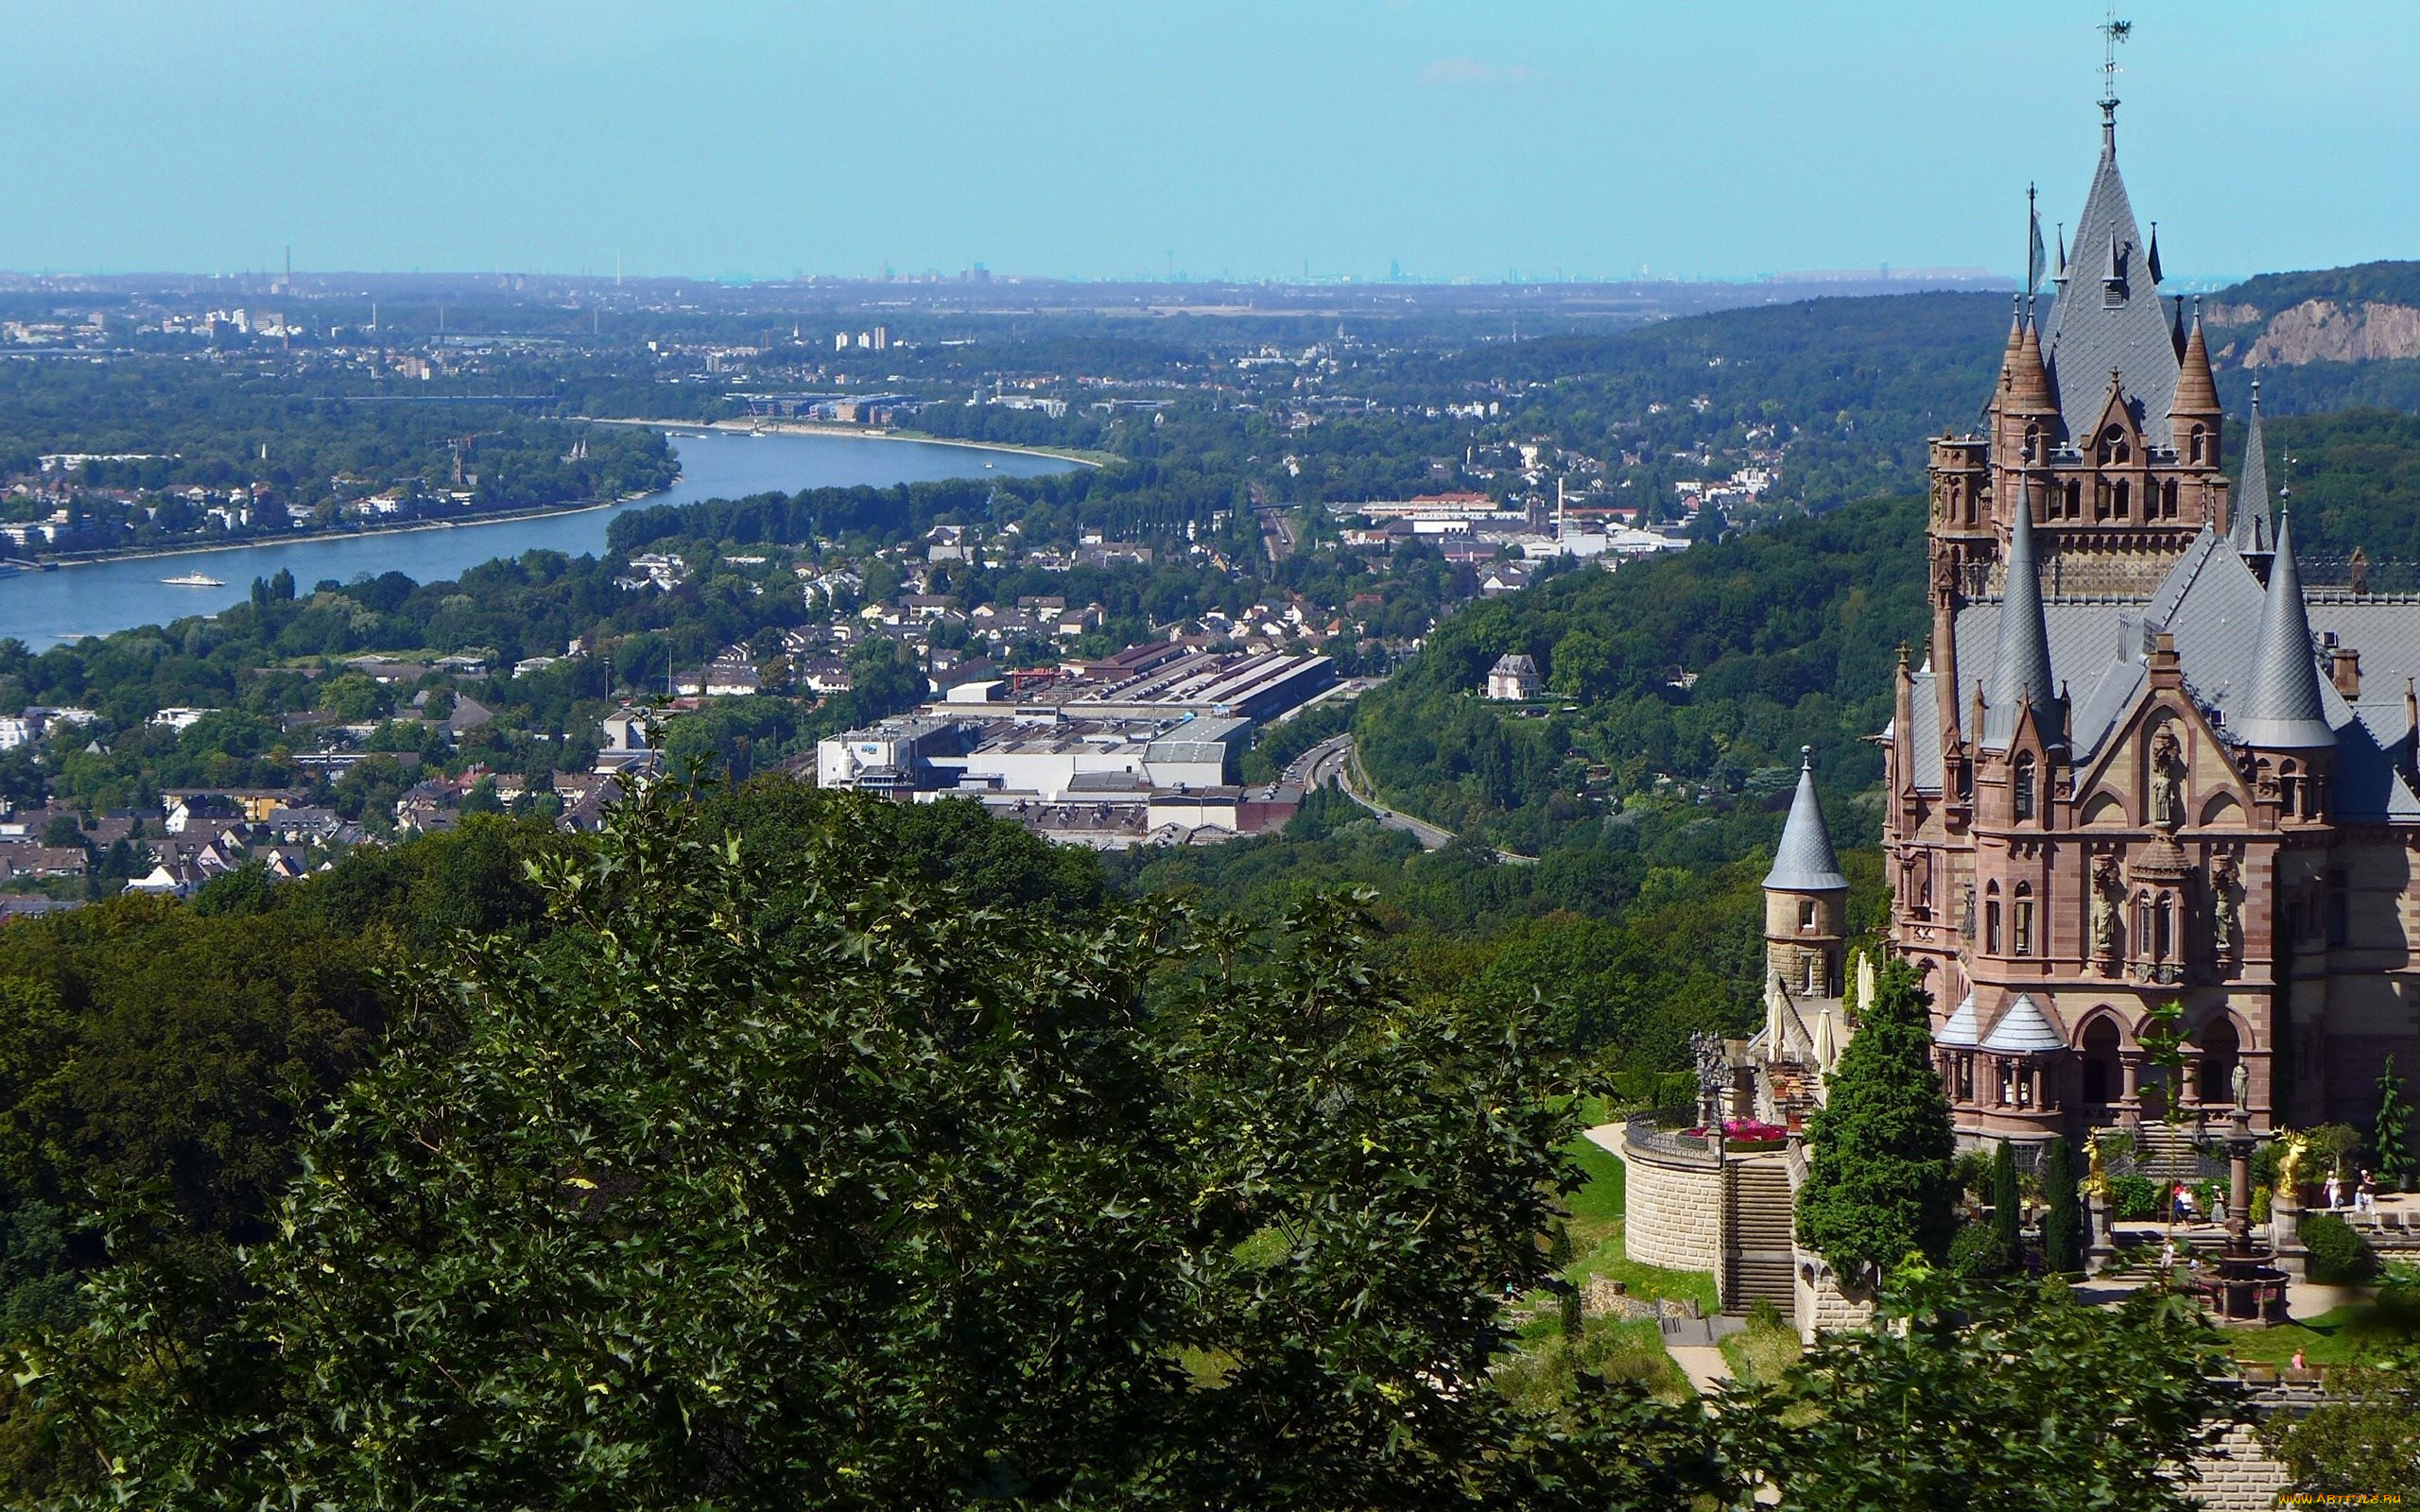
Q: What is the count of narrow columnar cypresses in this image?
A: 2